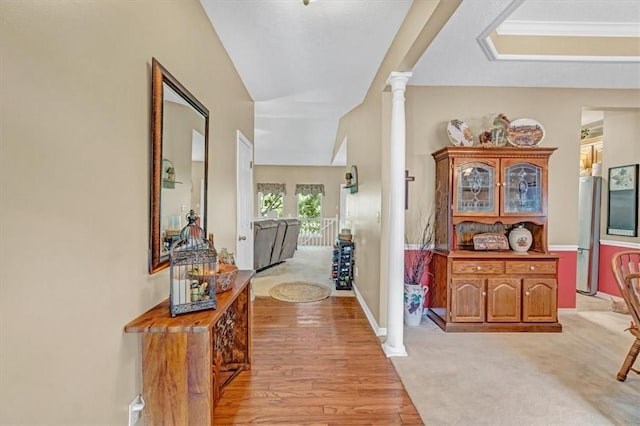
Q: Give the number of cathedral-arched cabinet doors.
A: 5